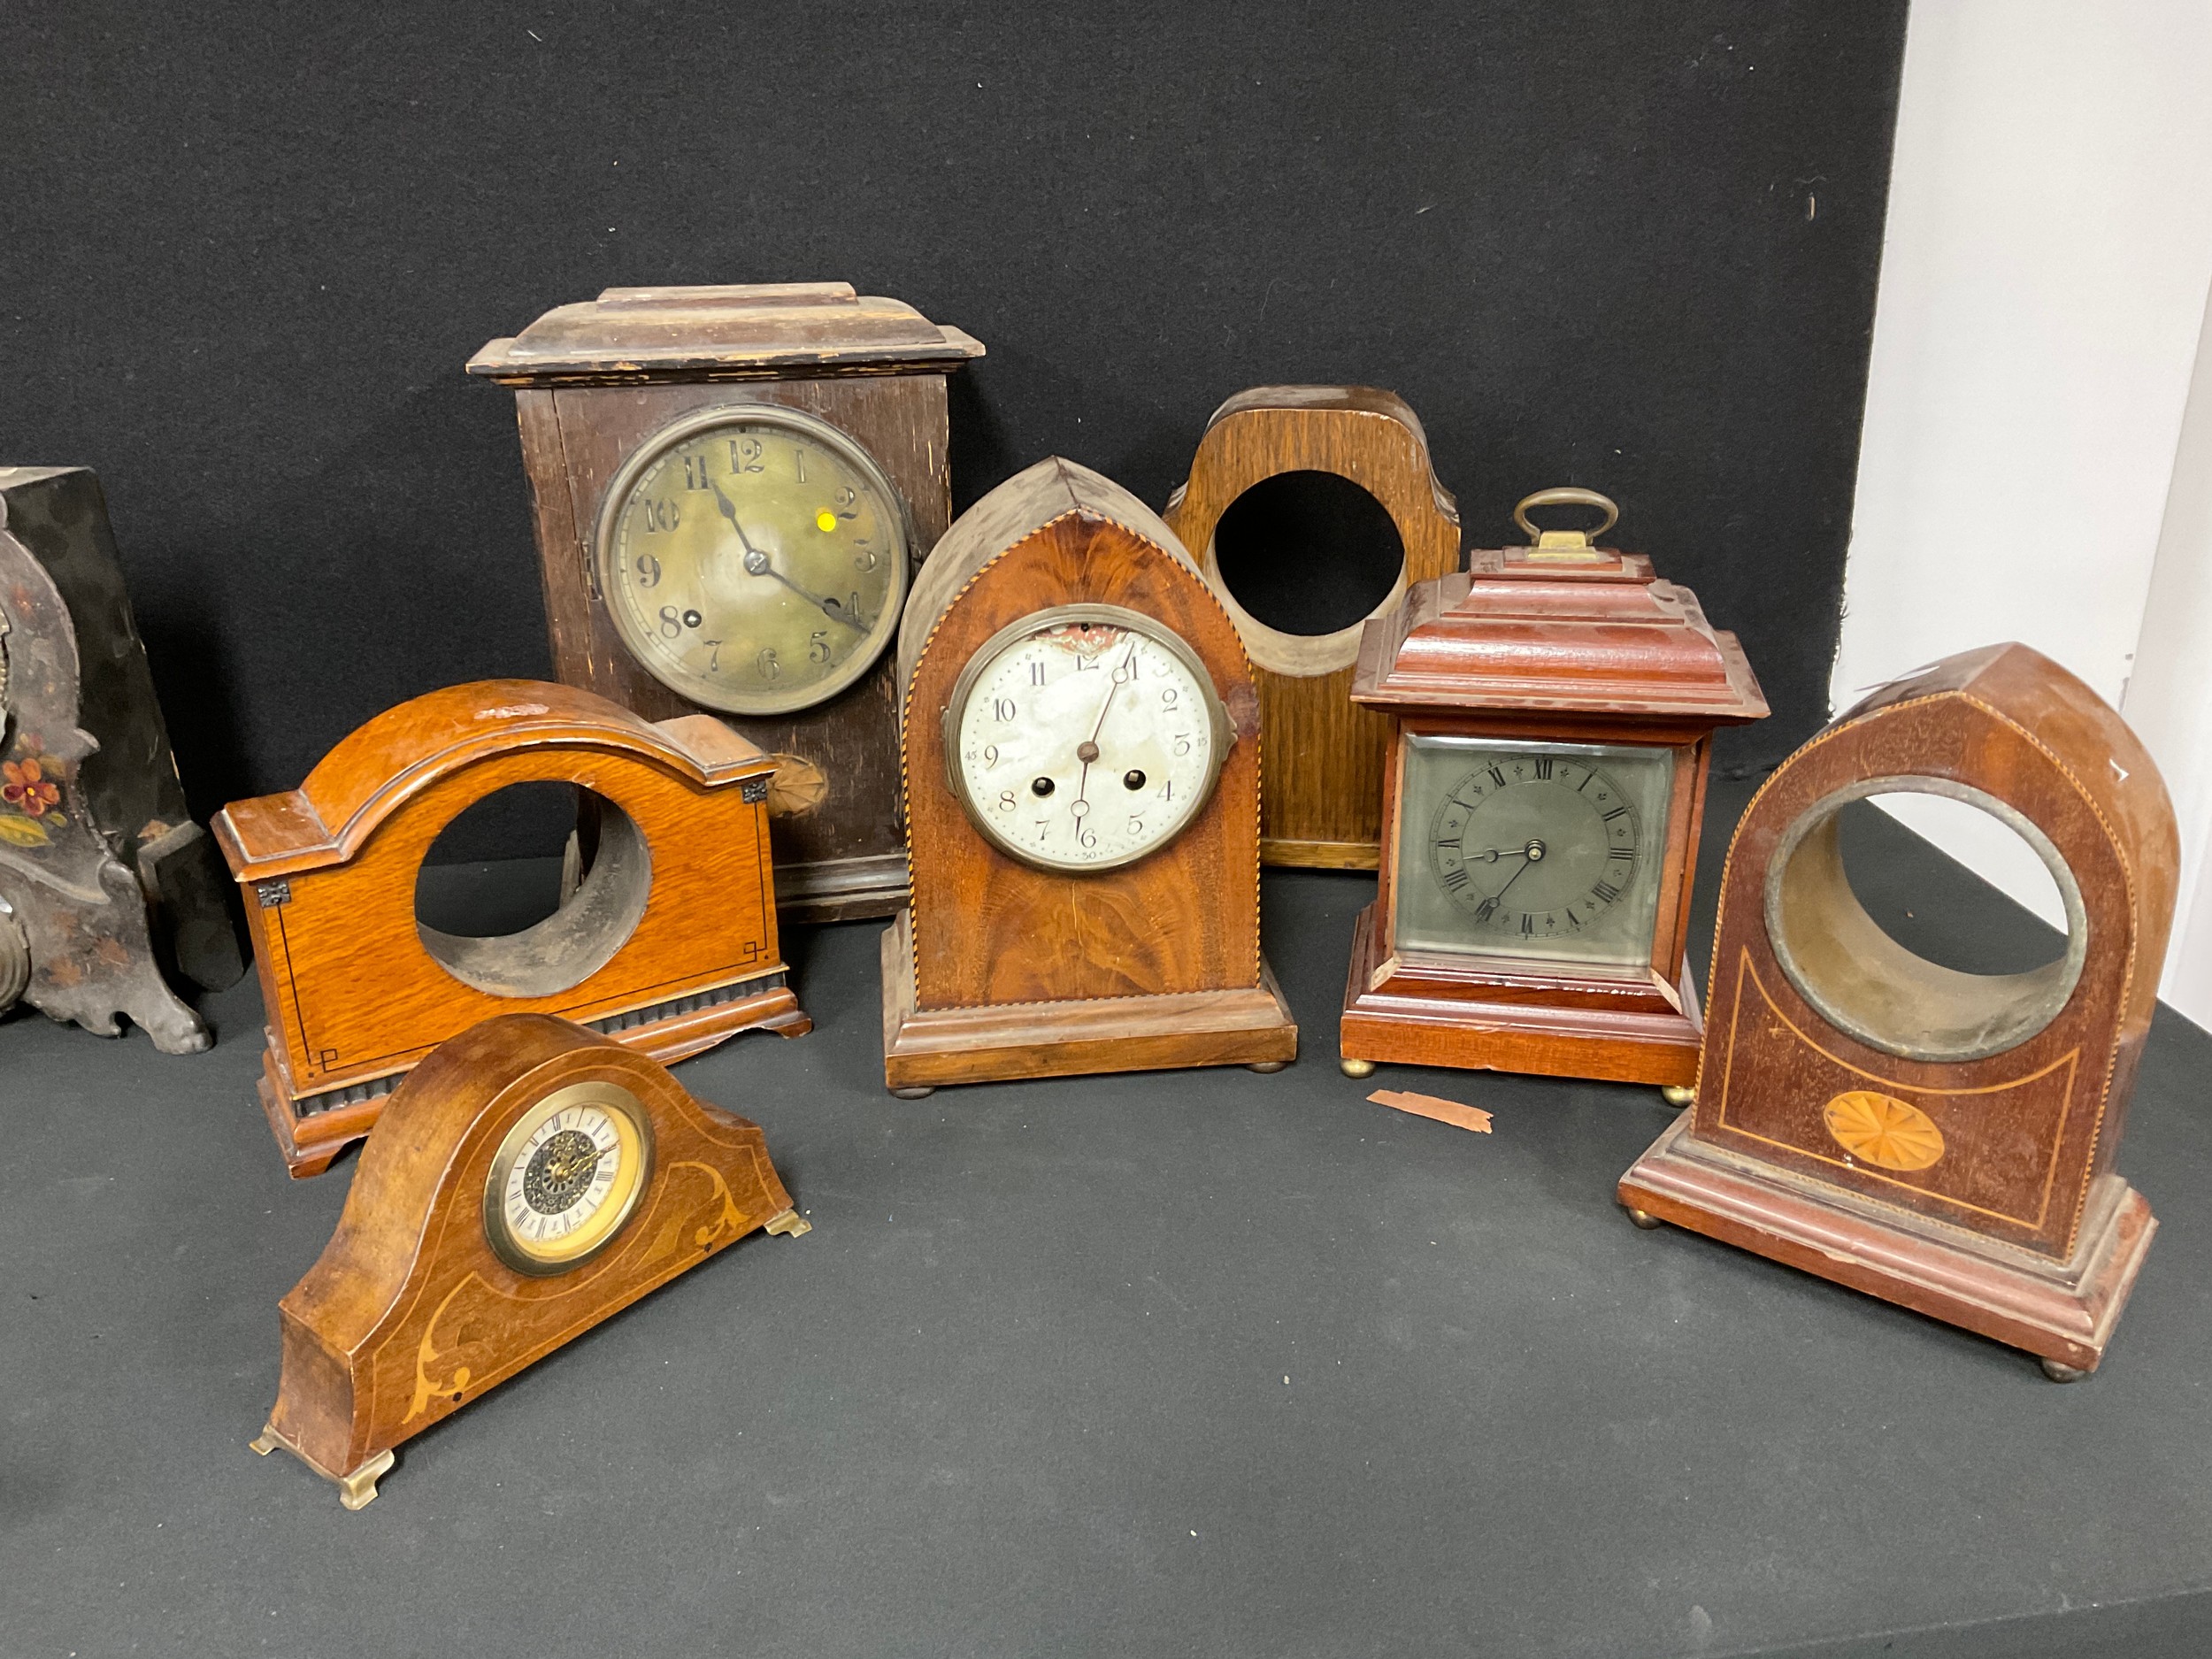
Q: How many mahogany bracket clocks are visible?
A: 1